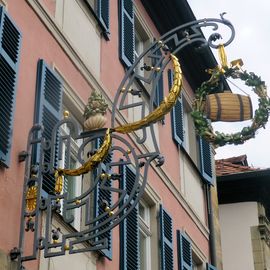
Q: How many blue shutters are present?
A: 12